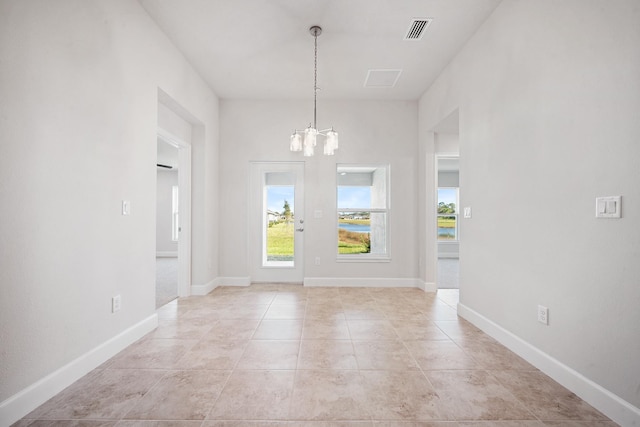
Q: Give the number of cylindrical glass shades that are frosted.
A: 5